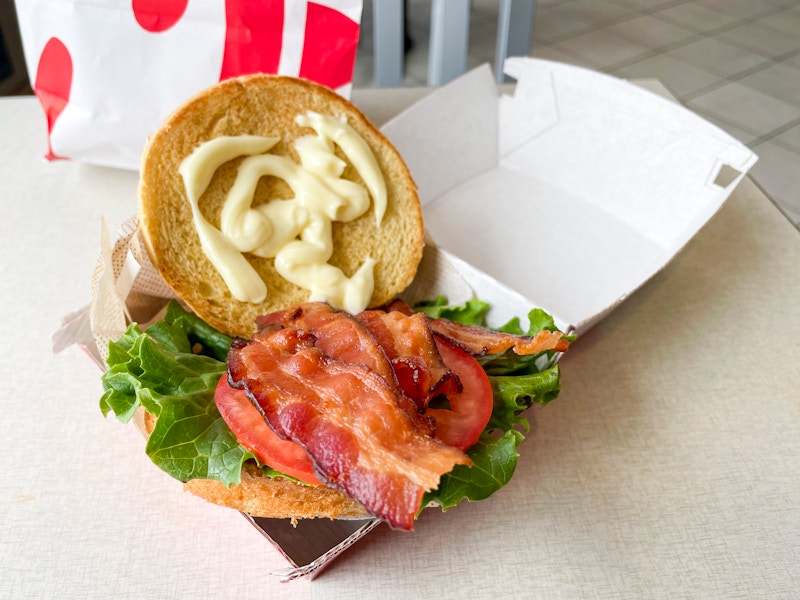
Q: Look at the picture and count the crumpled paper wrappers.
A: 1